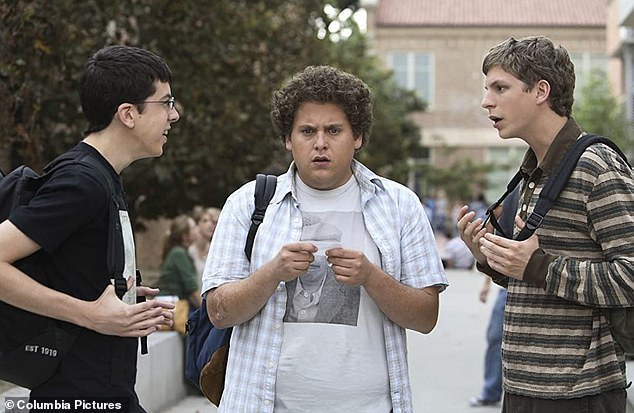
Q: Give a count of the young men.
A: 3